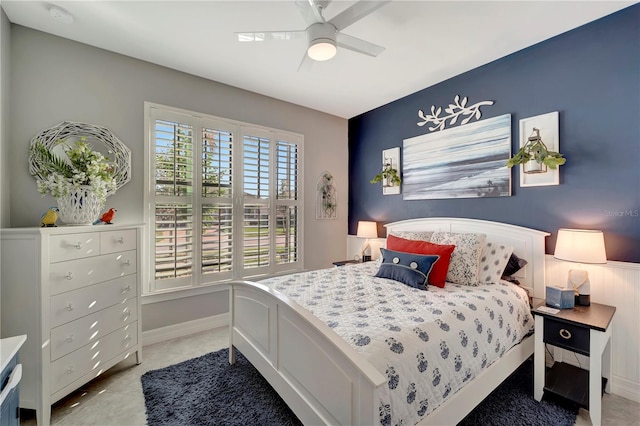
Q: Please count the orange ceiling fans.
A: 0